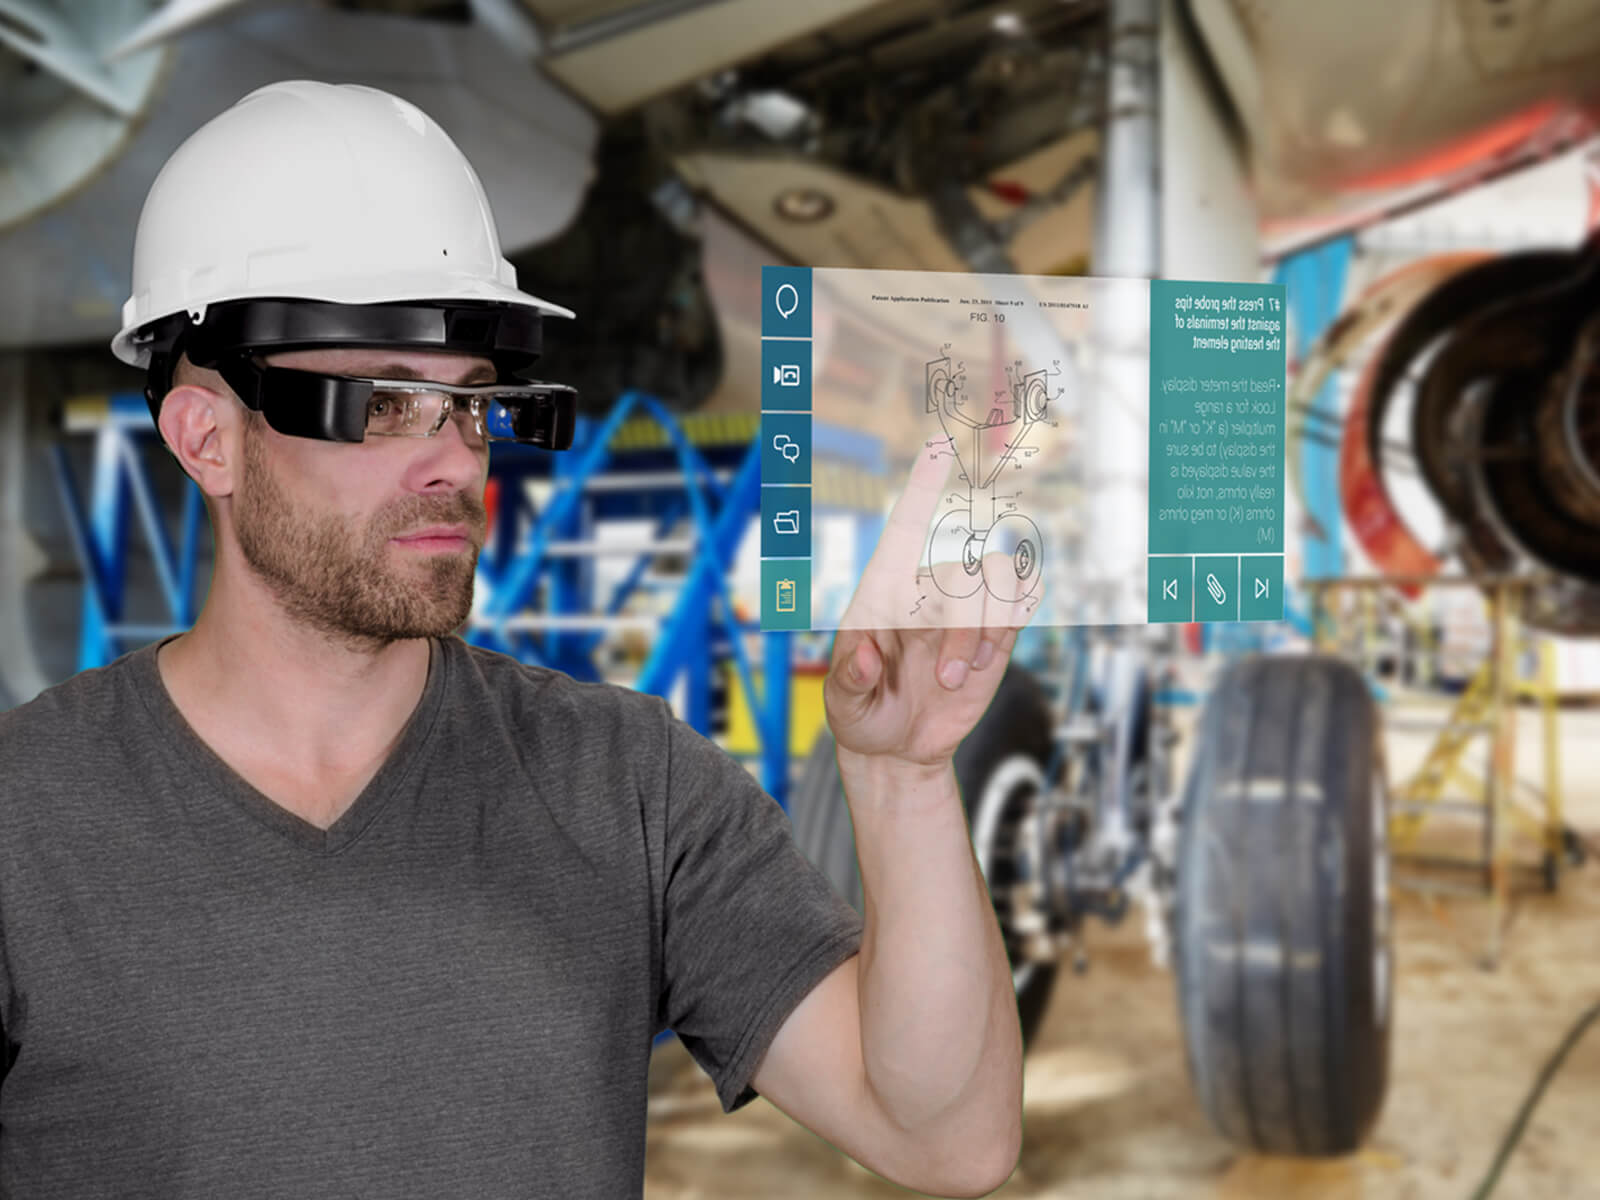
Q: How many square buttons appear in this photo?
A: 8